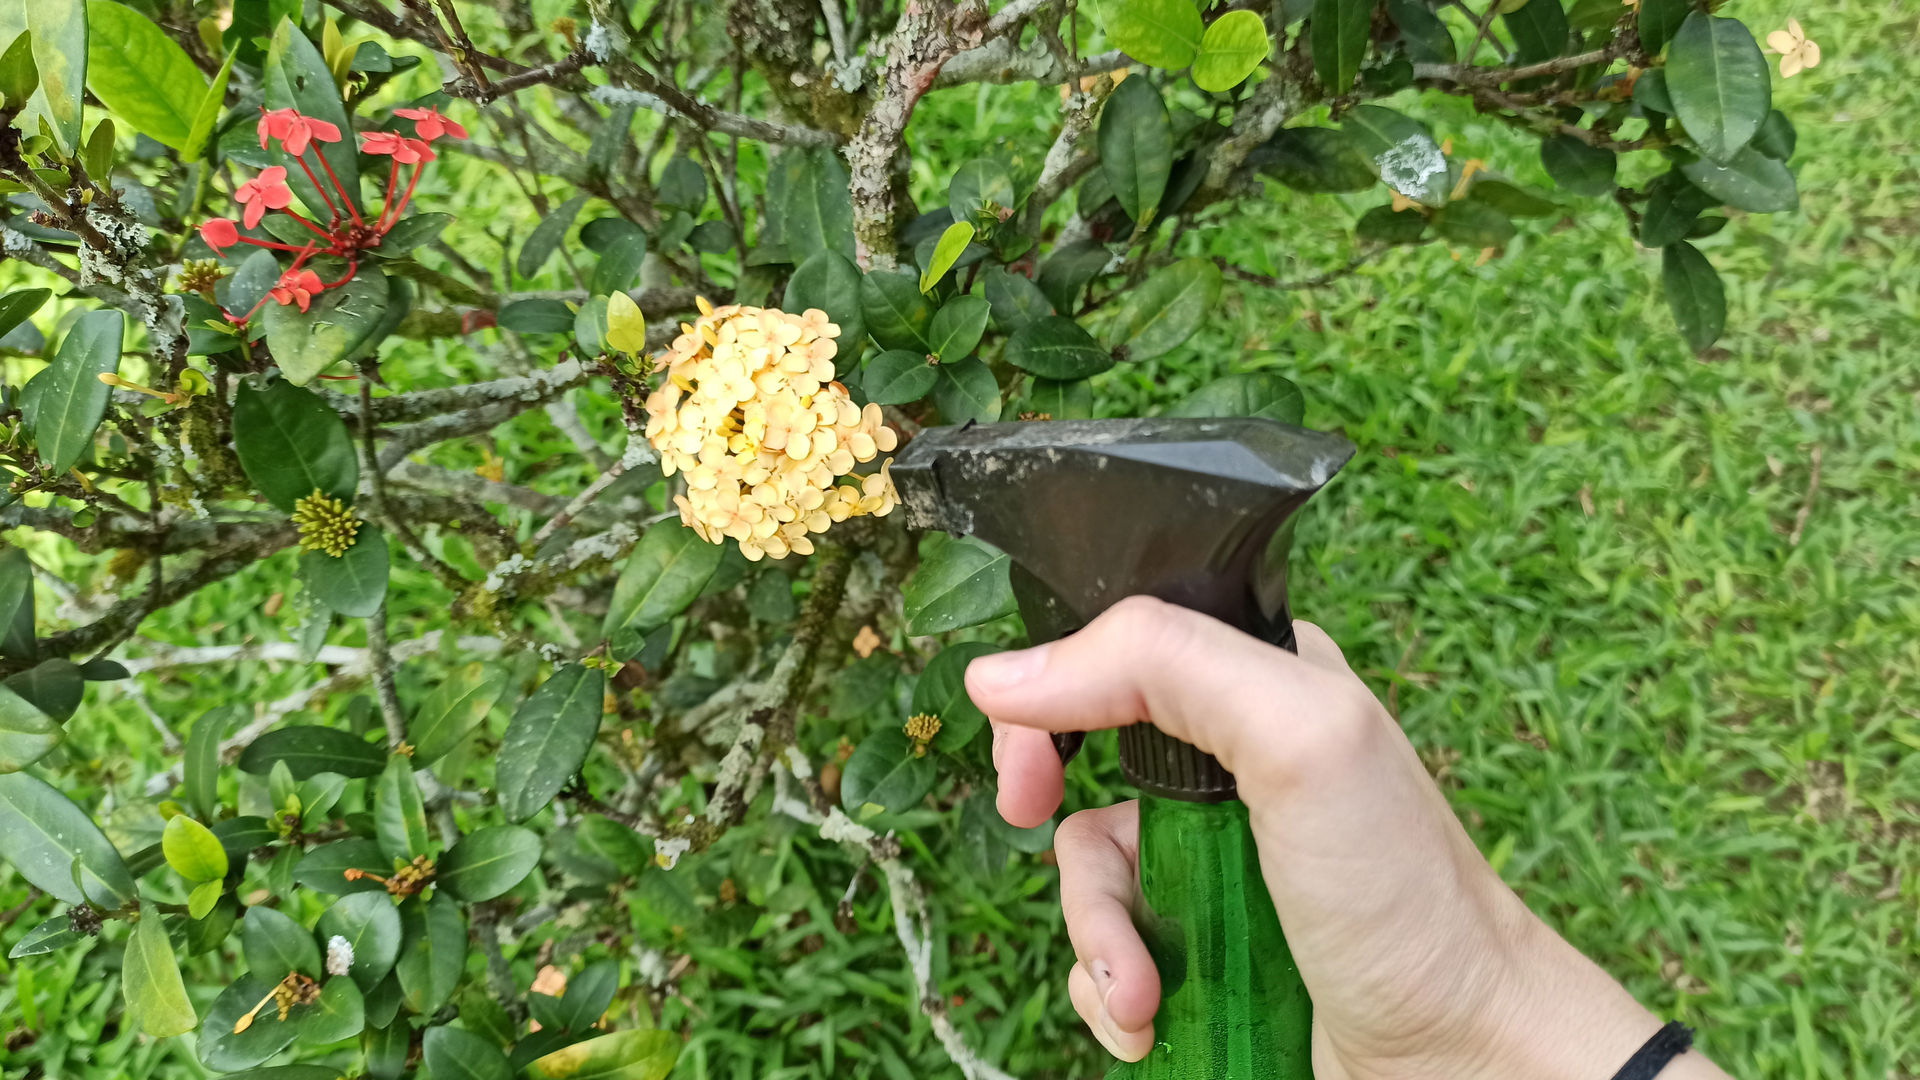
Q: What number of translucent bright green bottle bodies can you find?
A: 1